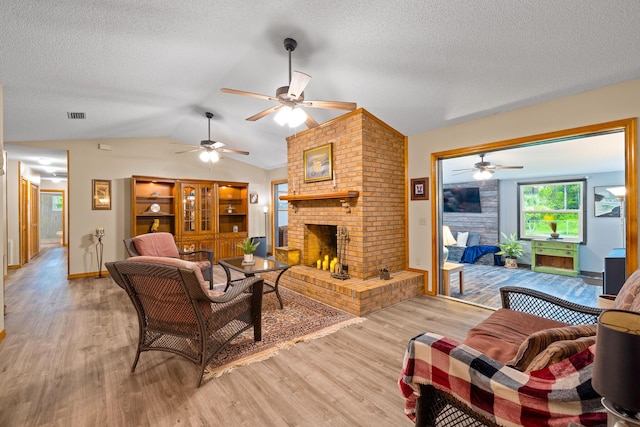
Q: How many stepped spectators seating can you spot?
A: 0